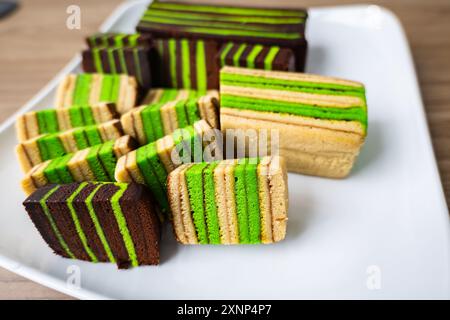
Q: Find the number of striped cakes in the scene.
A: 15